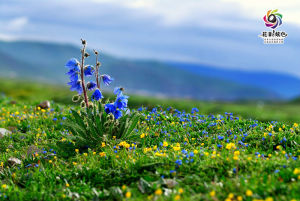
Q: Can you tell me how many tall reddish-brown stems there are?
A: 2